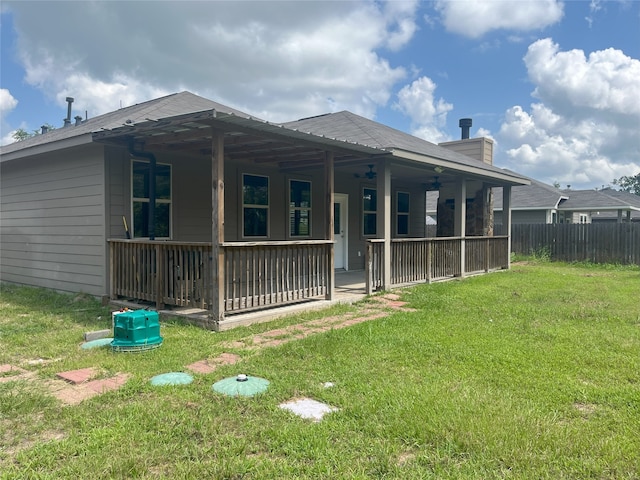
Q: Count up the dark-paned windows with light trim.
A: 5